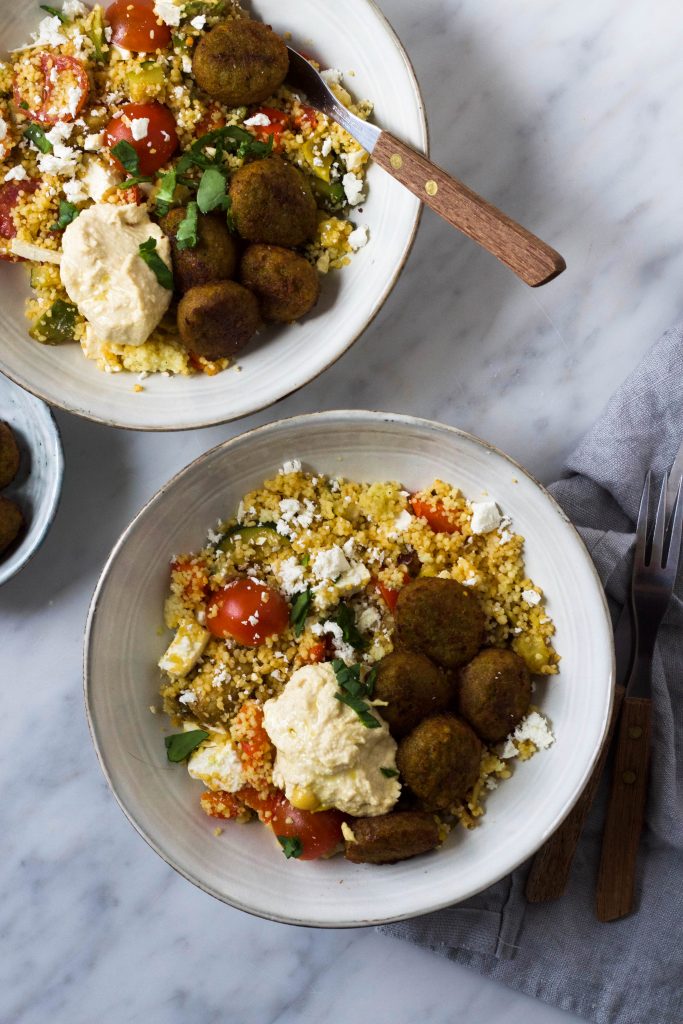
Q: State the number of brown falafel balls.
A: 12